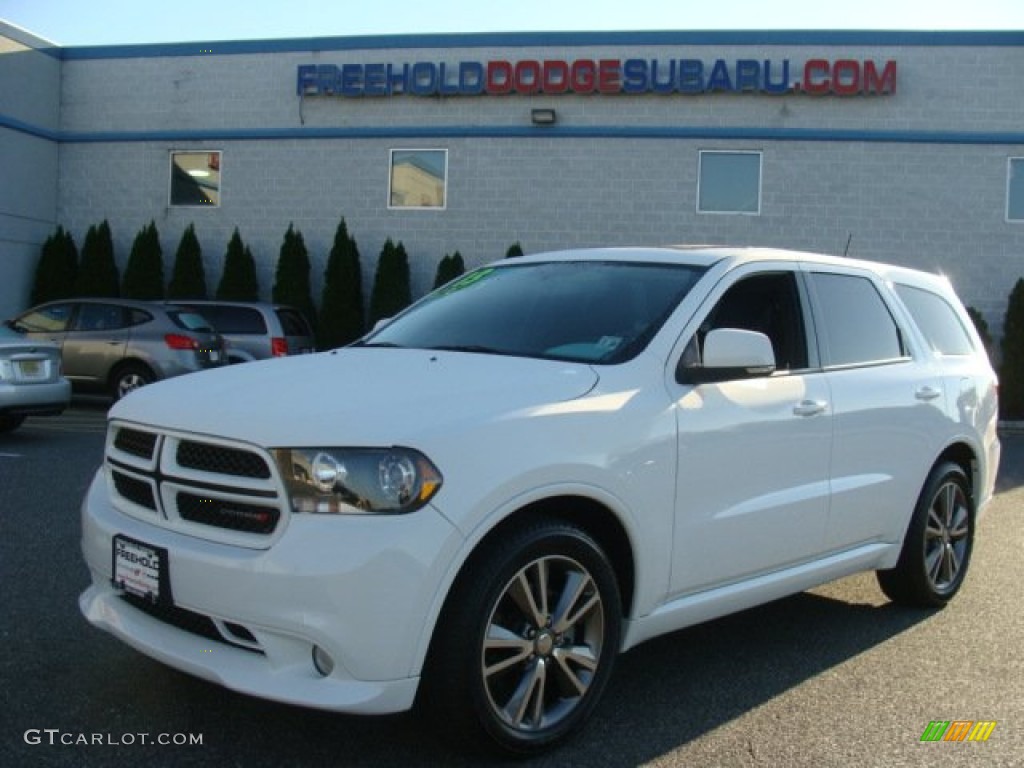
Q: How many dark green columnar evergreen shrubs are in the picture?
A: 12